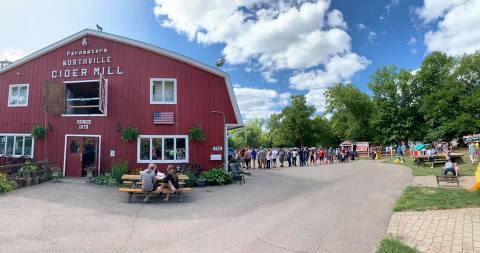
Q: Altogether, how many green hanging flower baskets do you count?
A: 3